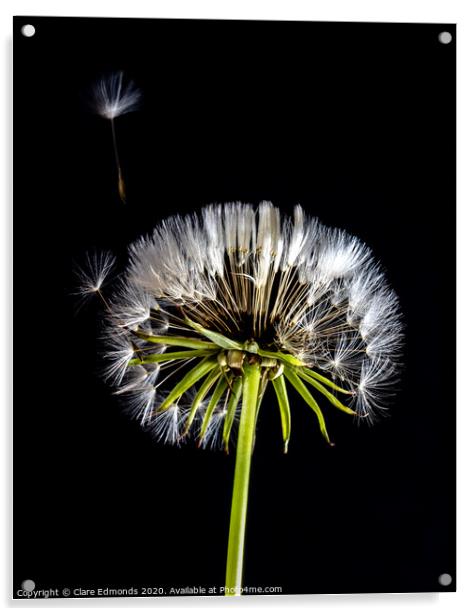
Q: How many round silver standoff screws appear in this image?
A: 4